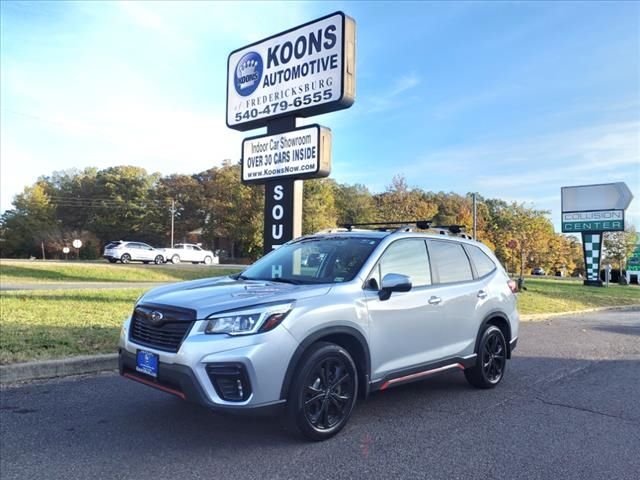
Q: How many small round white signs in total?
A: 2